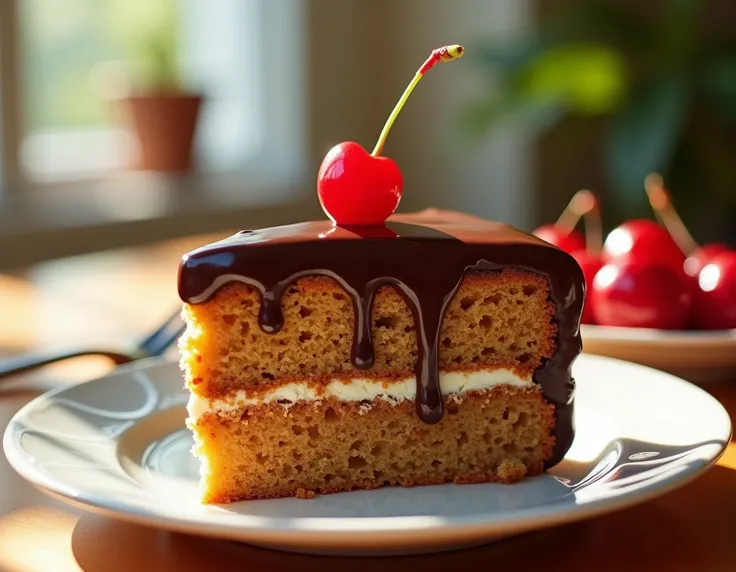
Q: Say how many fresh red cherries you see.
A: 7